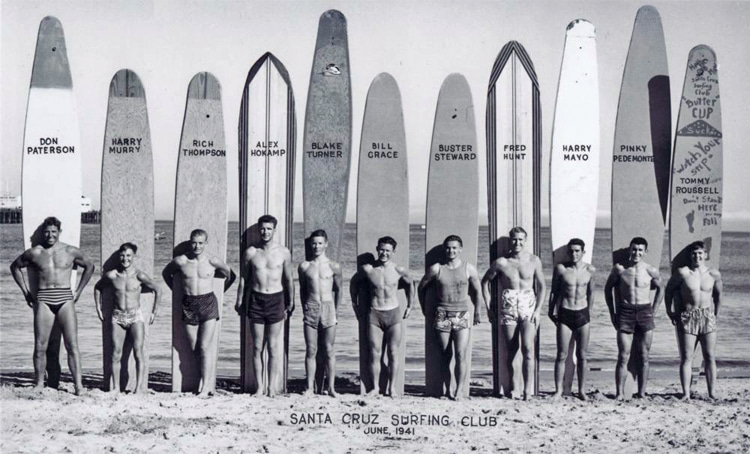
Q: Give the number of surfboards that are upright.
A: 11